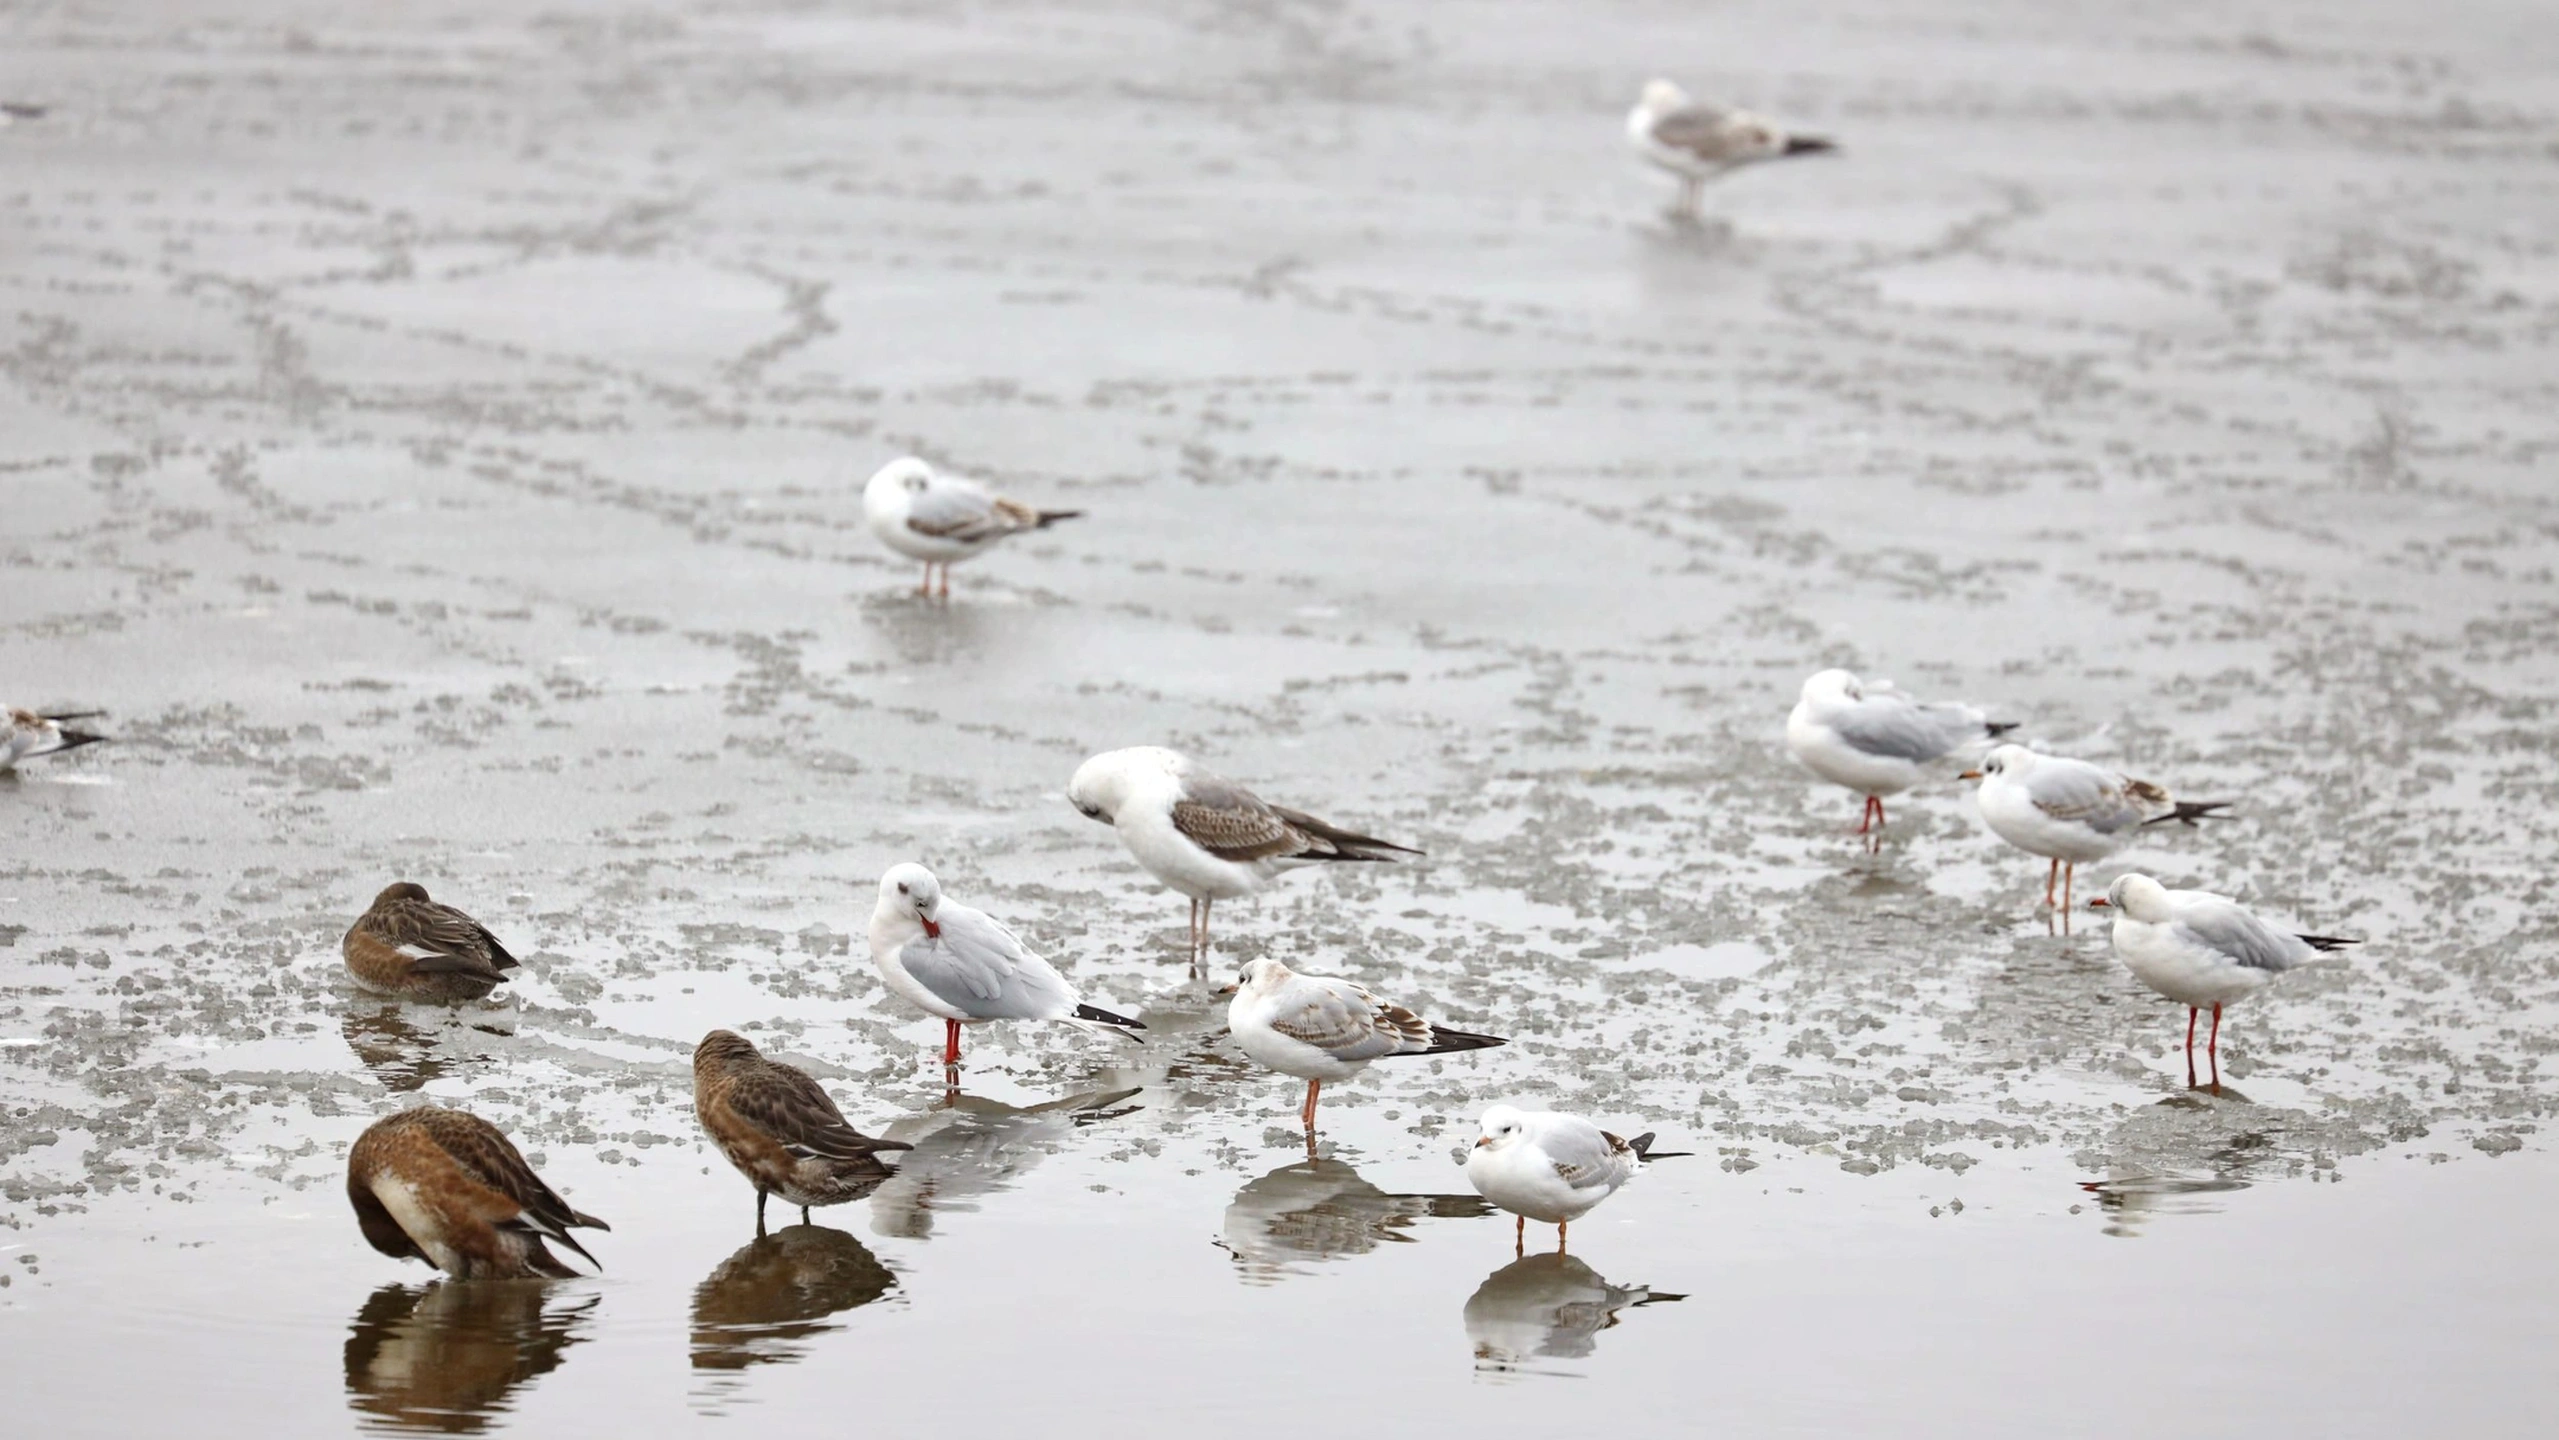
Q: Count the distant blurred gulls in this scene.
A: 2